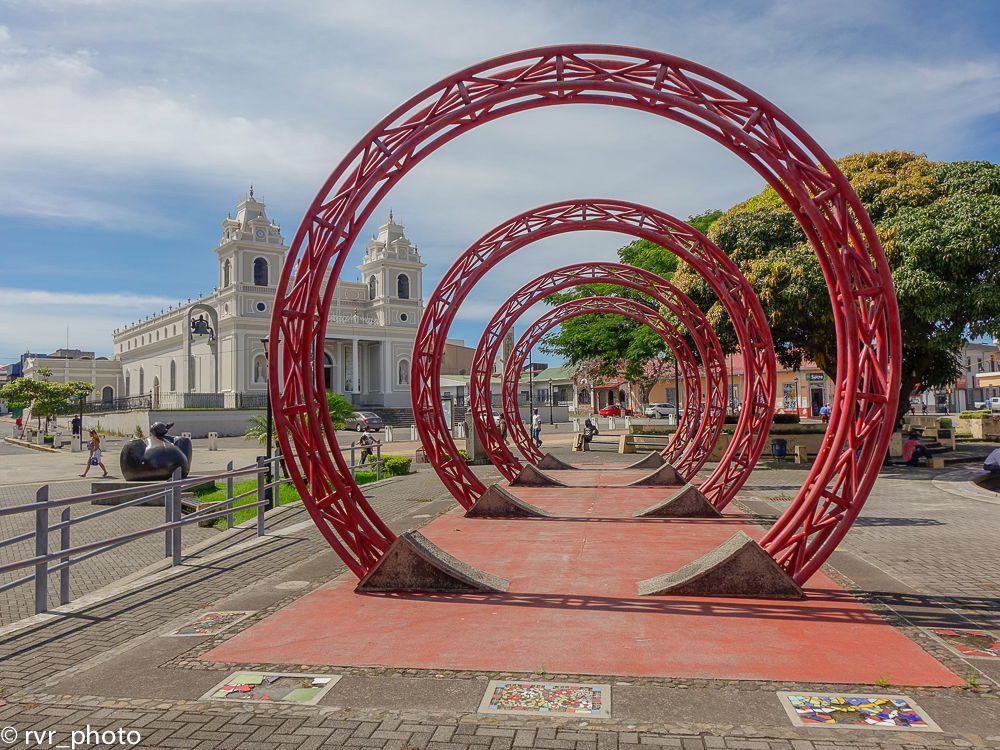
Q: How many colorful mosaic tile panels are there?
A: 5